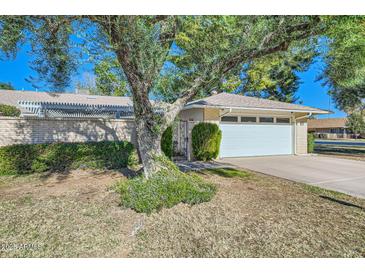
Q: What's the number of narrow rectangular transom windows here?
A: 4